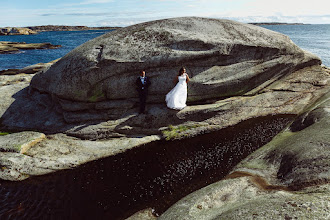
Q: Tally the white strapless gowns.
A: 1